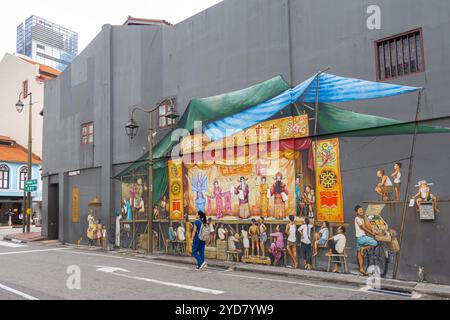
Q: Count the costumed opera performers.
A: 5